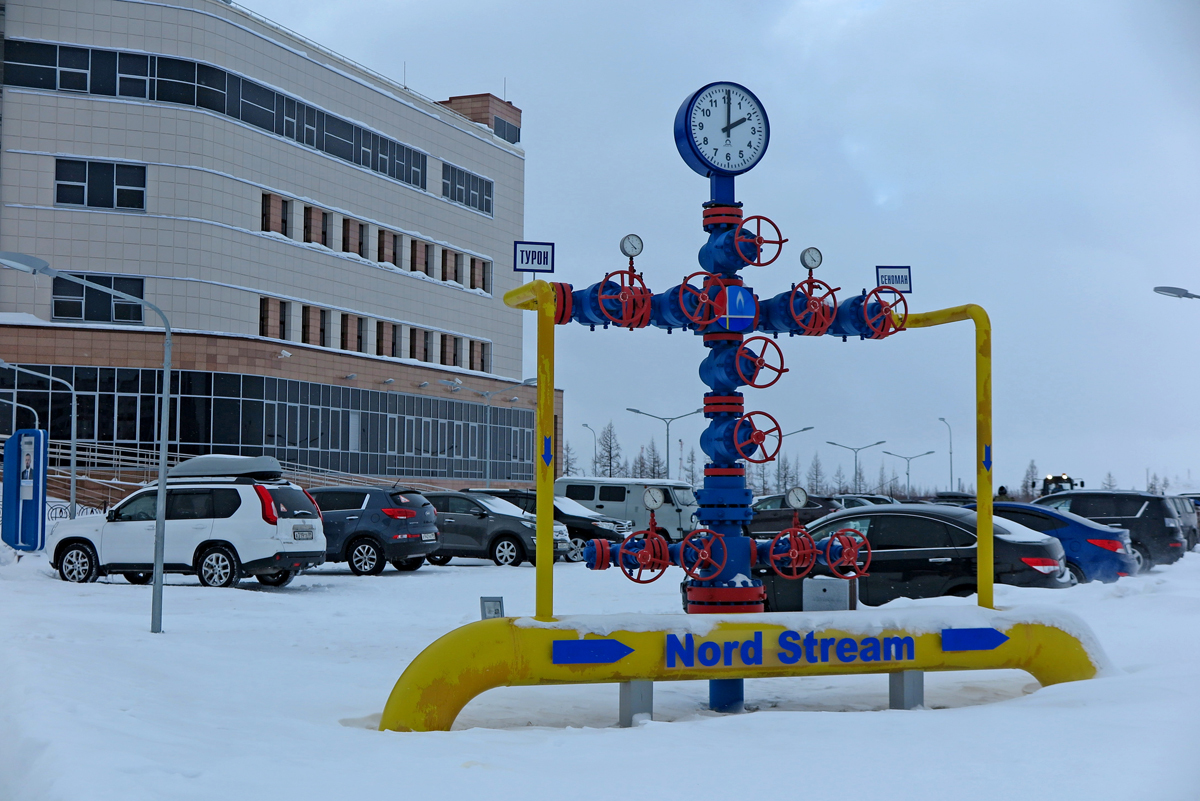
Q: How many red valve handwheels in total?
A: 11